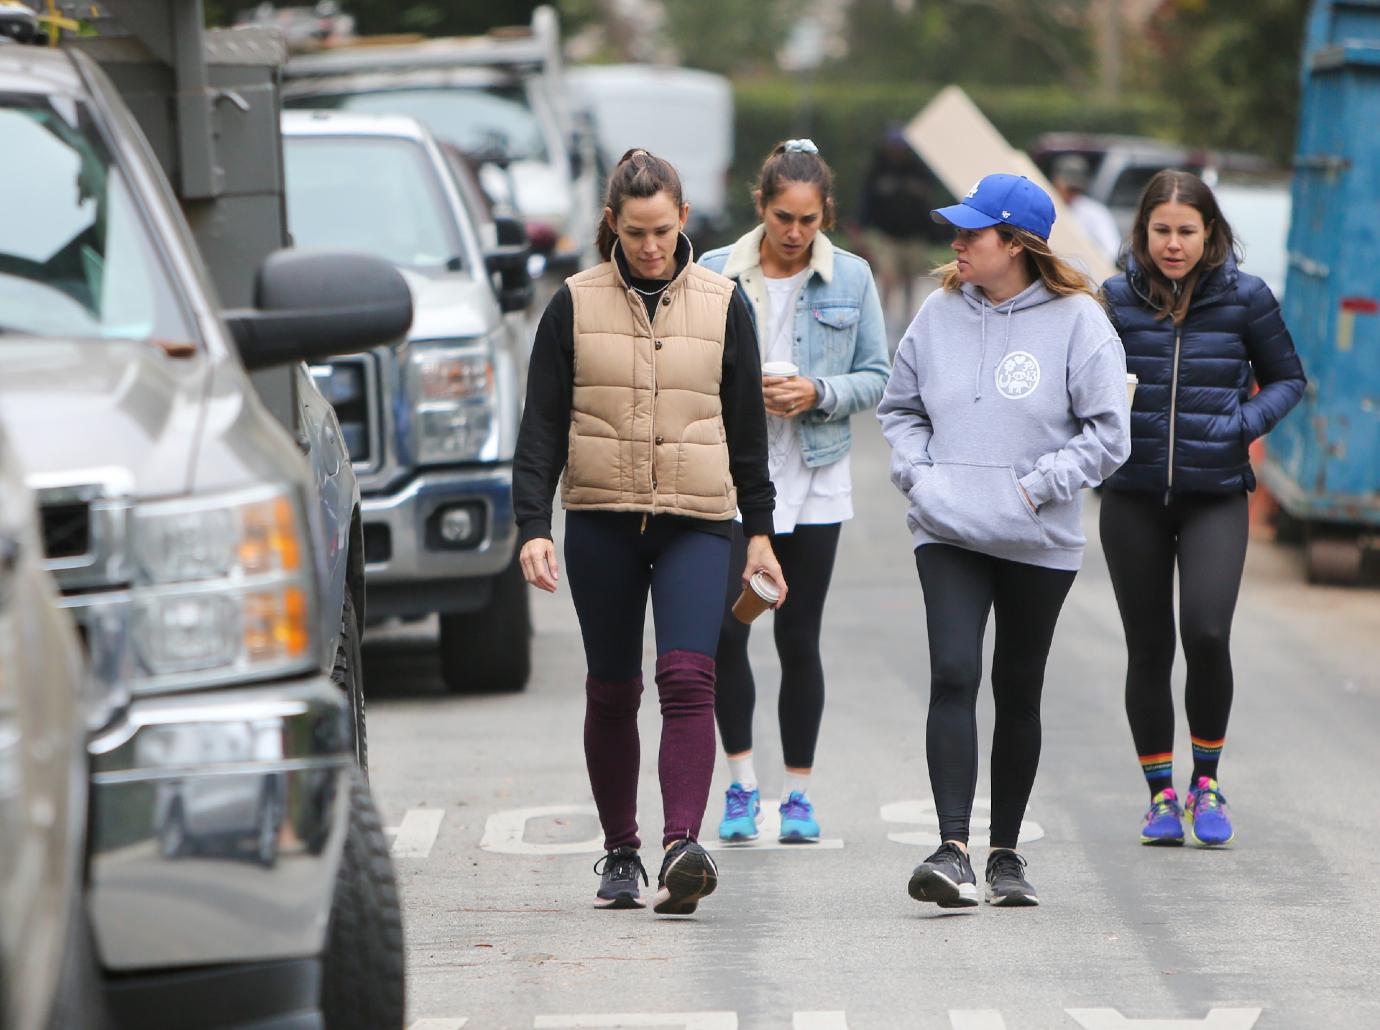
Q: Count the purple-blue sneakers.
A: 2